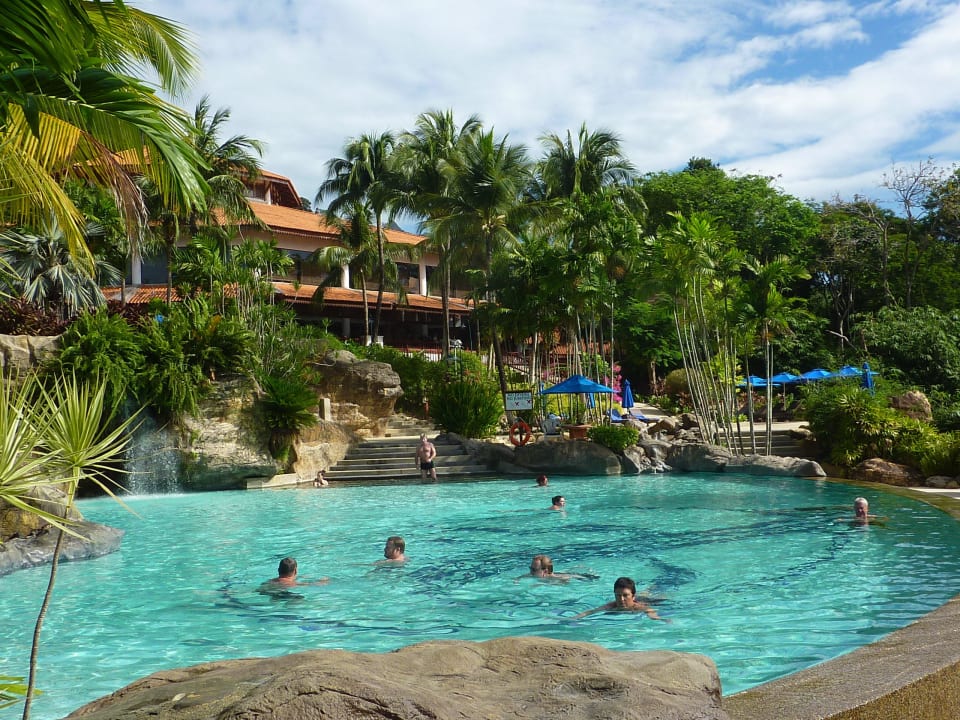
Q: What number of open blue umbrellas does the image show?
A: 5